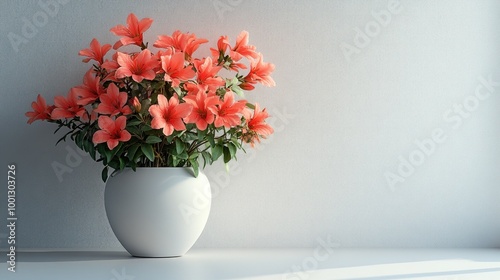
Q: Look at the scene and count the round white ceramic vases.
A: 1